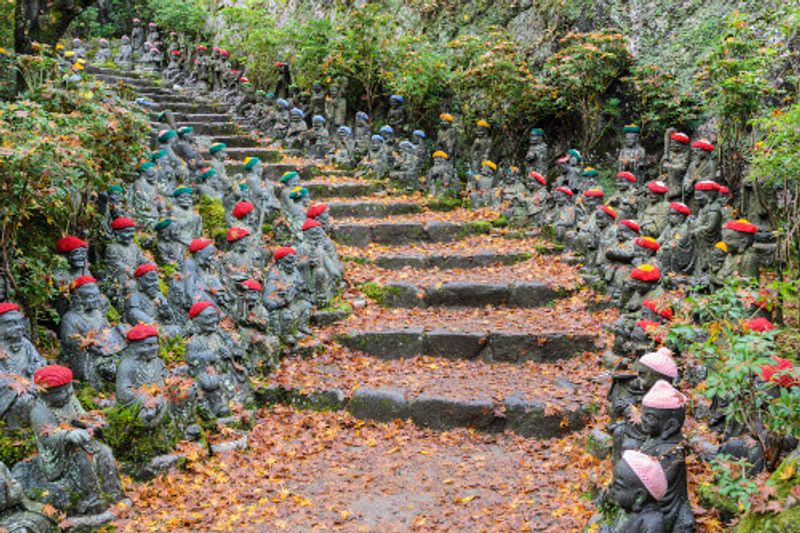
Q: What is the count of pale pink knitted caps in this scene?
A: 3